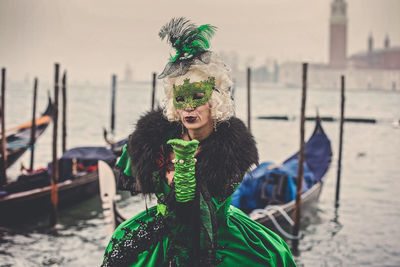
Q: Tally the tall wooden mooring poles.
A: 9